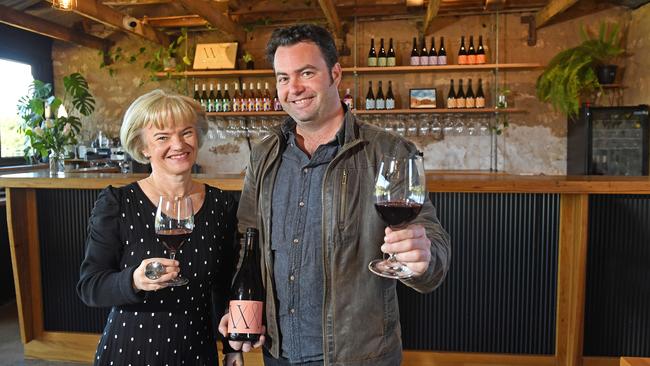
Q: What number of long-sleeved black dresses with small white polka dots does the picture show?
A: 1